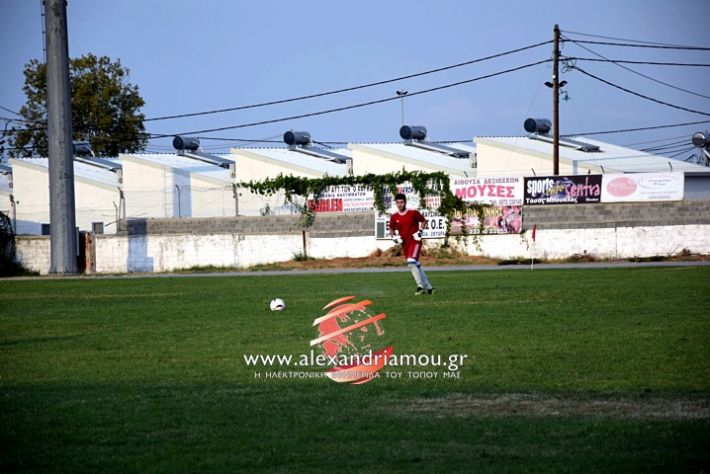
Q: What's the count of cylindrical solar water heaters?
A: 6